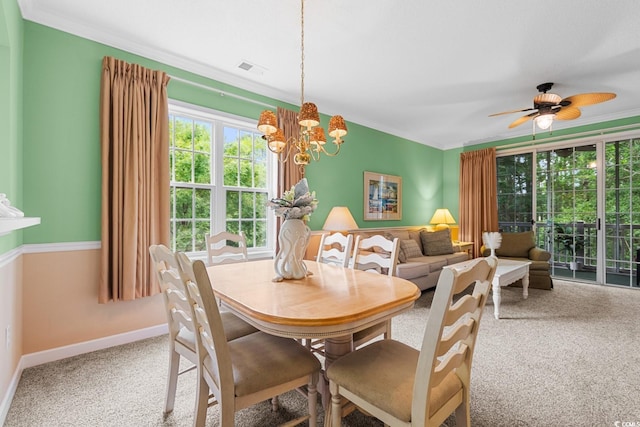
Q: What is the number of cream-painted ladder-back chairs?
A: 6